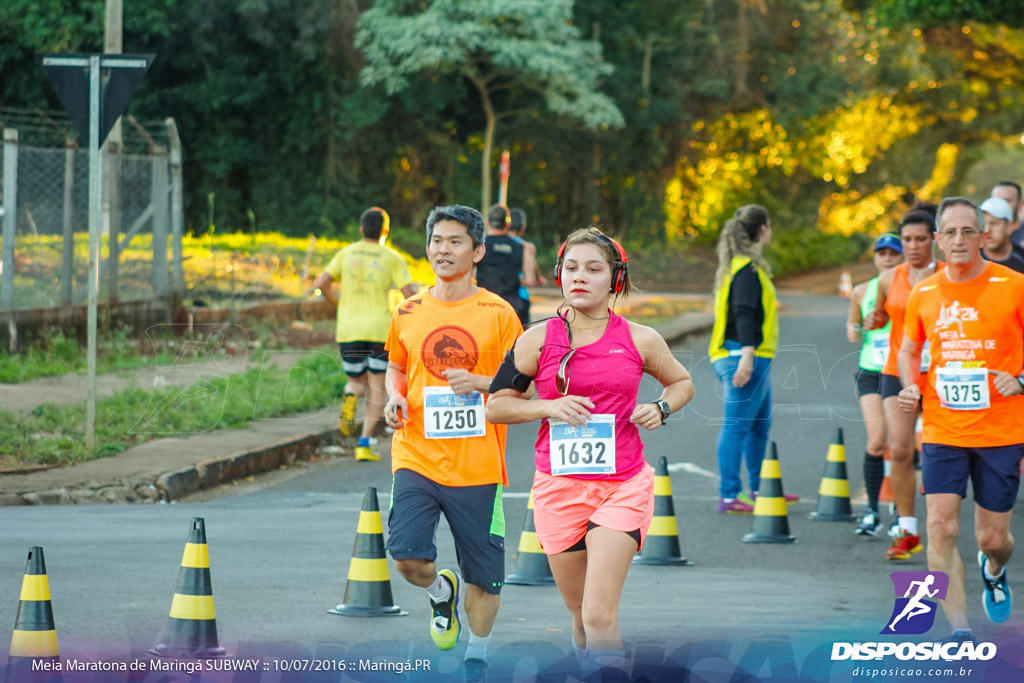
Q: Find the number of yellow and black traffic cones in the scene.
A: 7